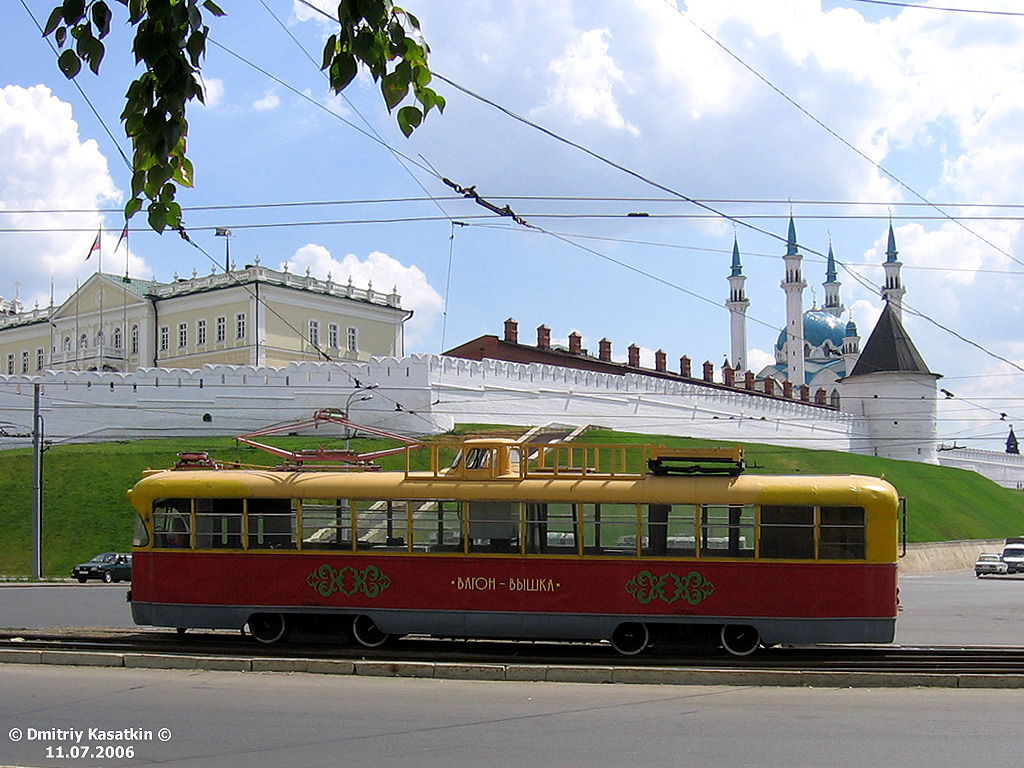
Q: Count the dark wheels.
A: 4